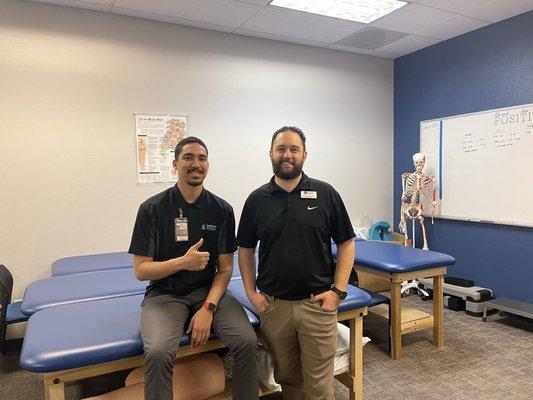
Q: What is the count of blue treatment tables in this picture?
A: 4